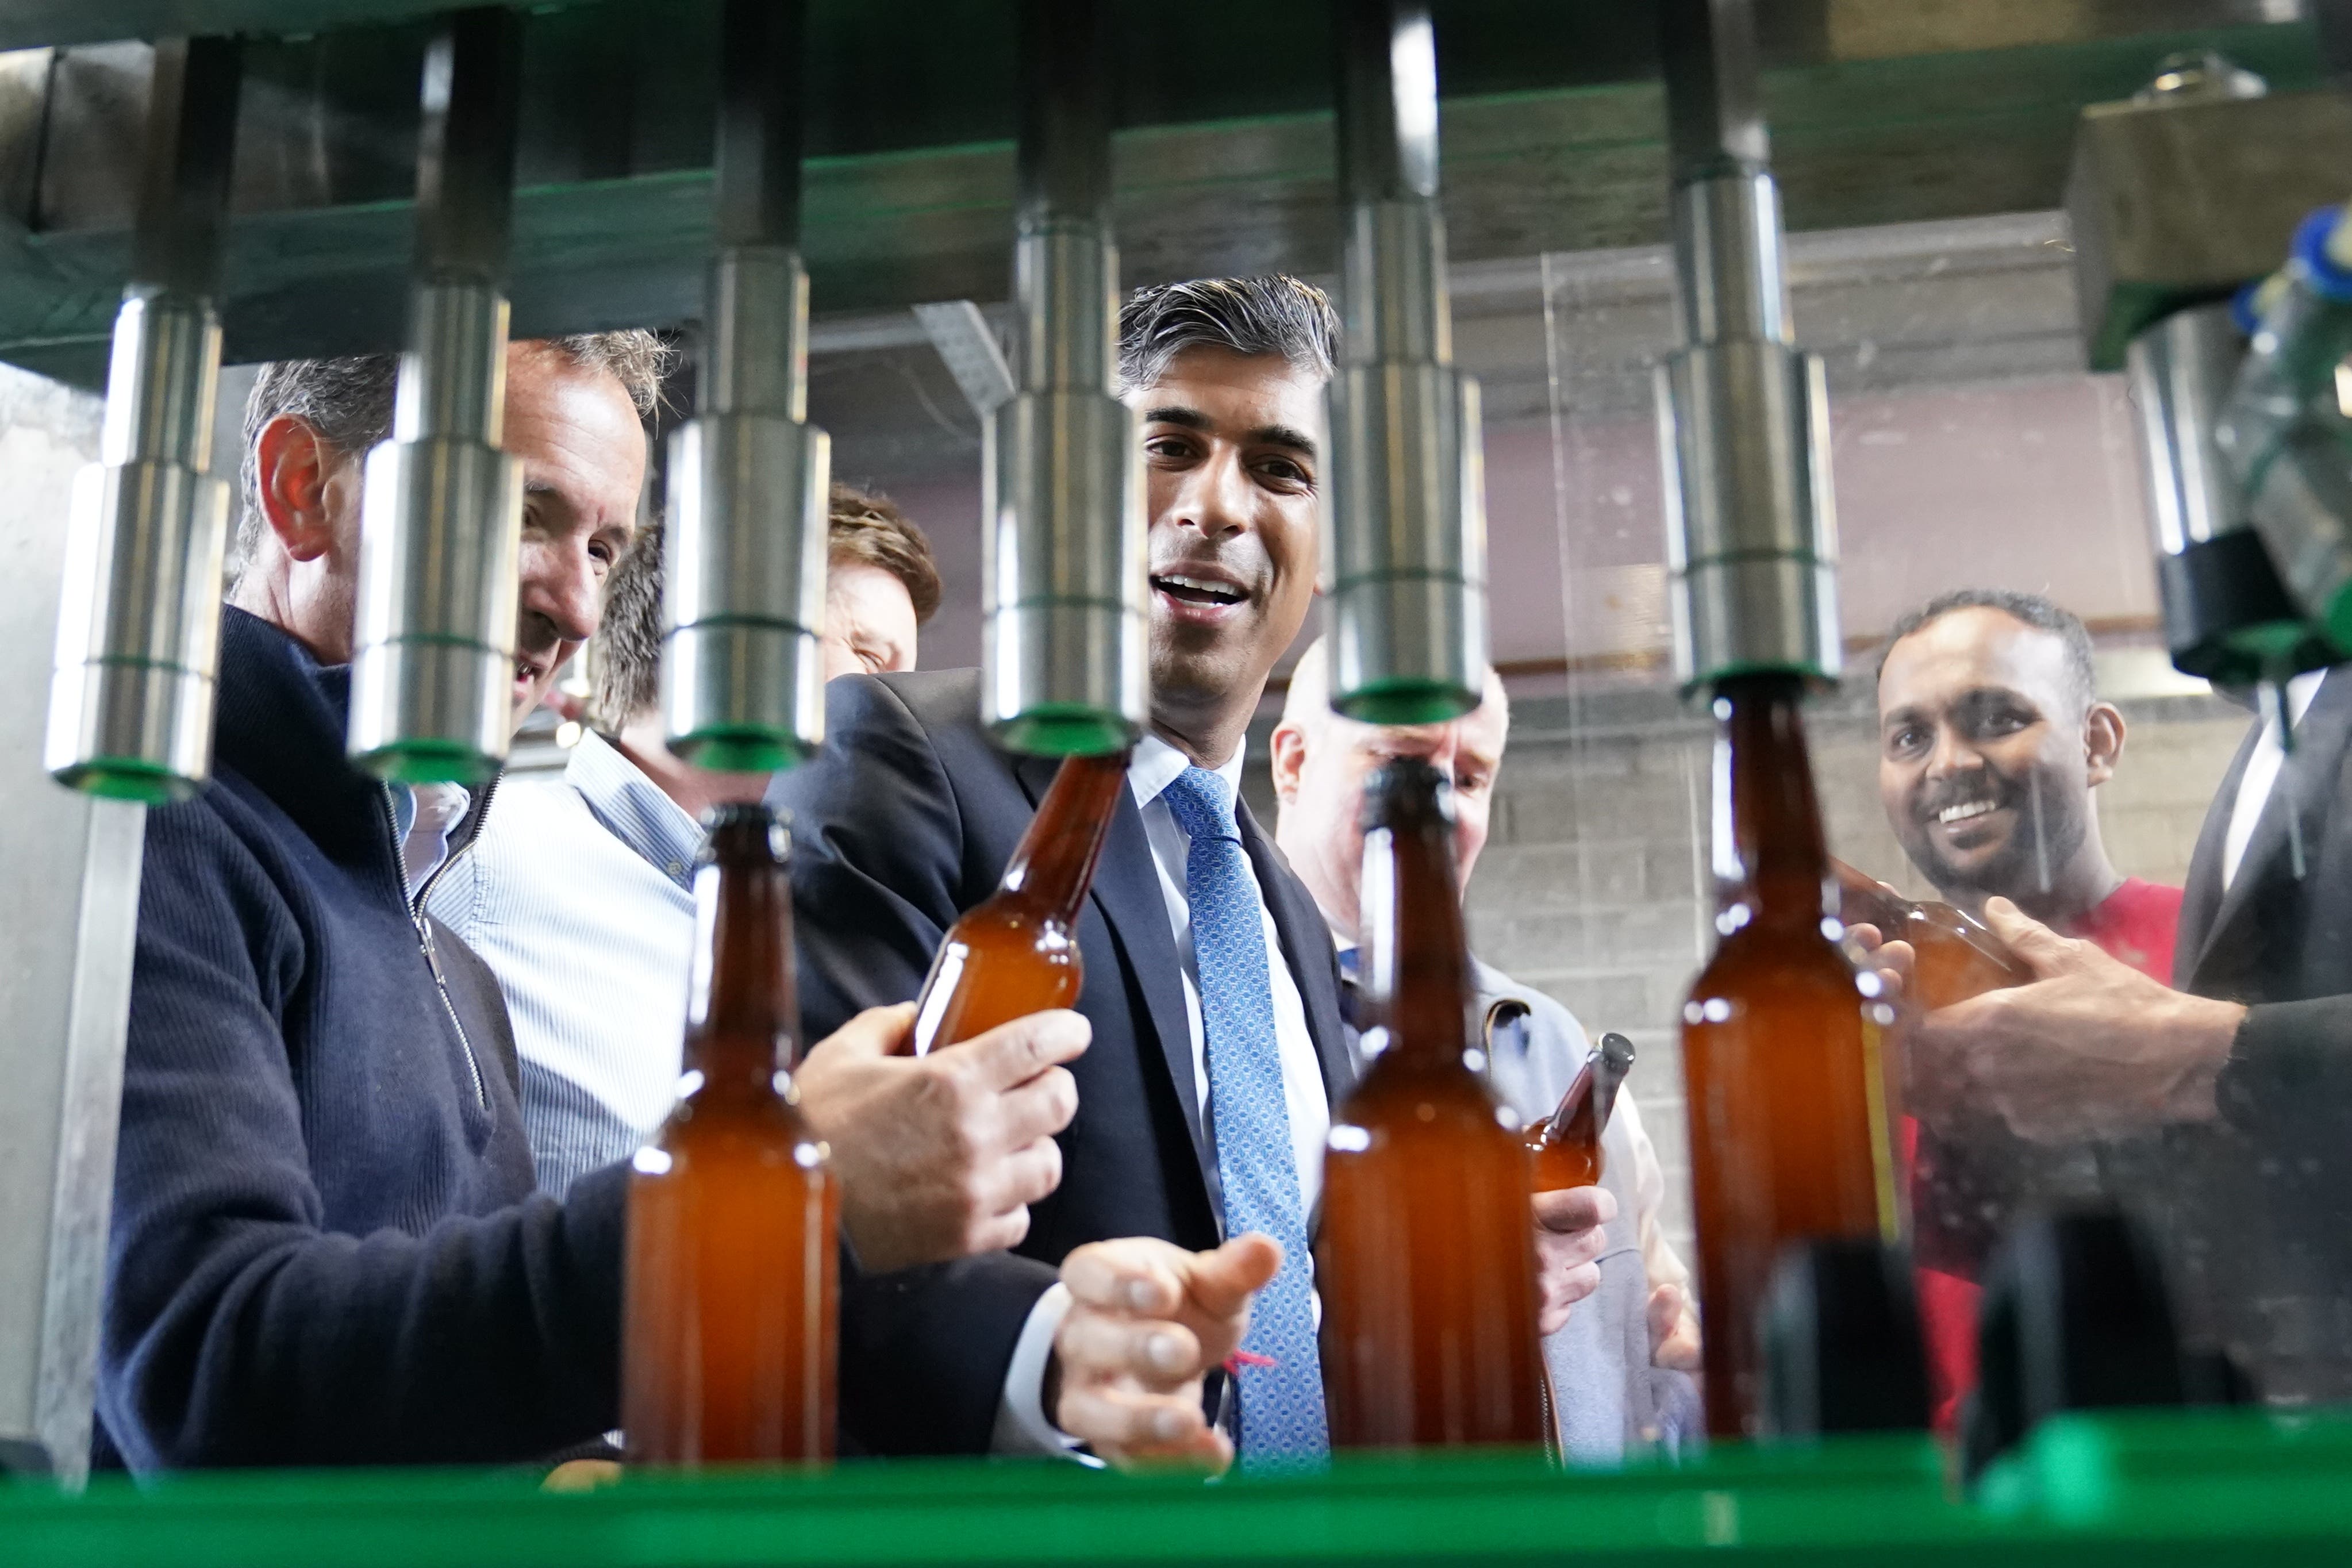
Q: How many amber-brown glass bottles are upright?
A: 3